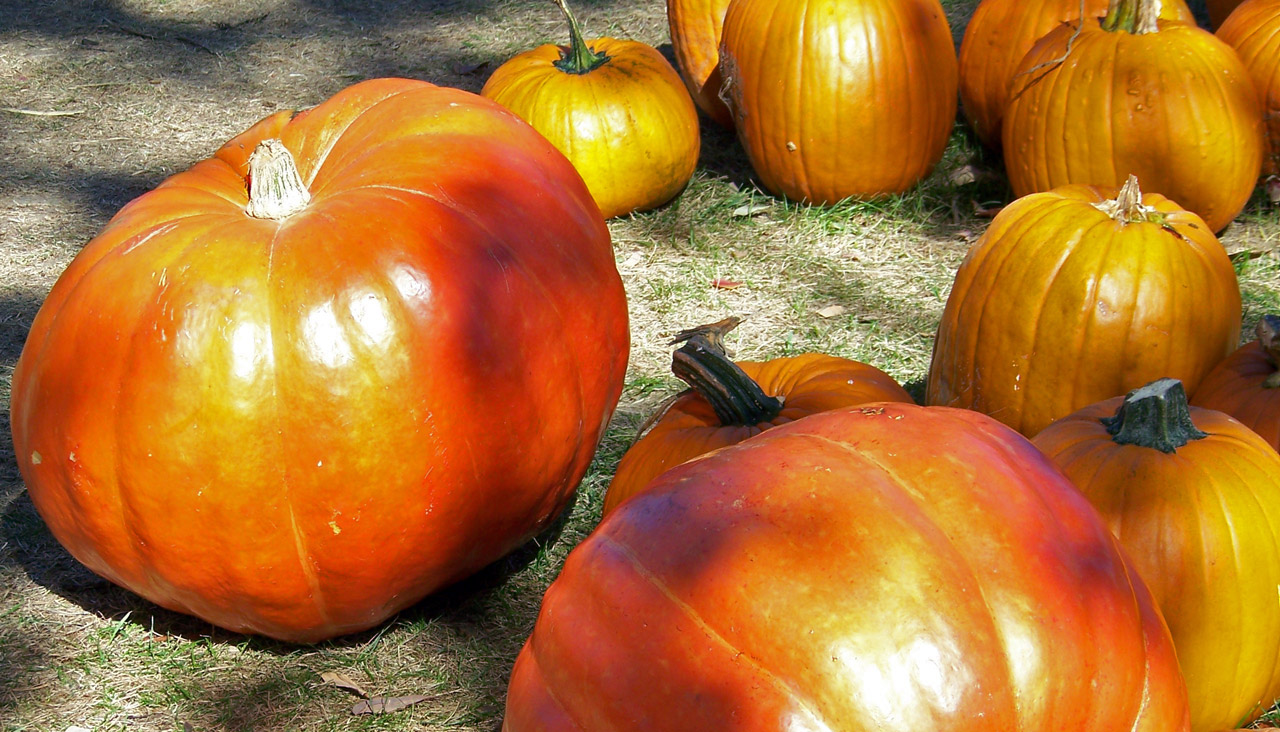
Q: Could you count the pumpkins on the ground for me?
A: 13